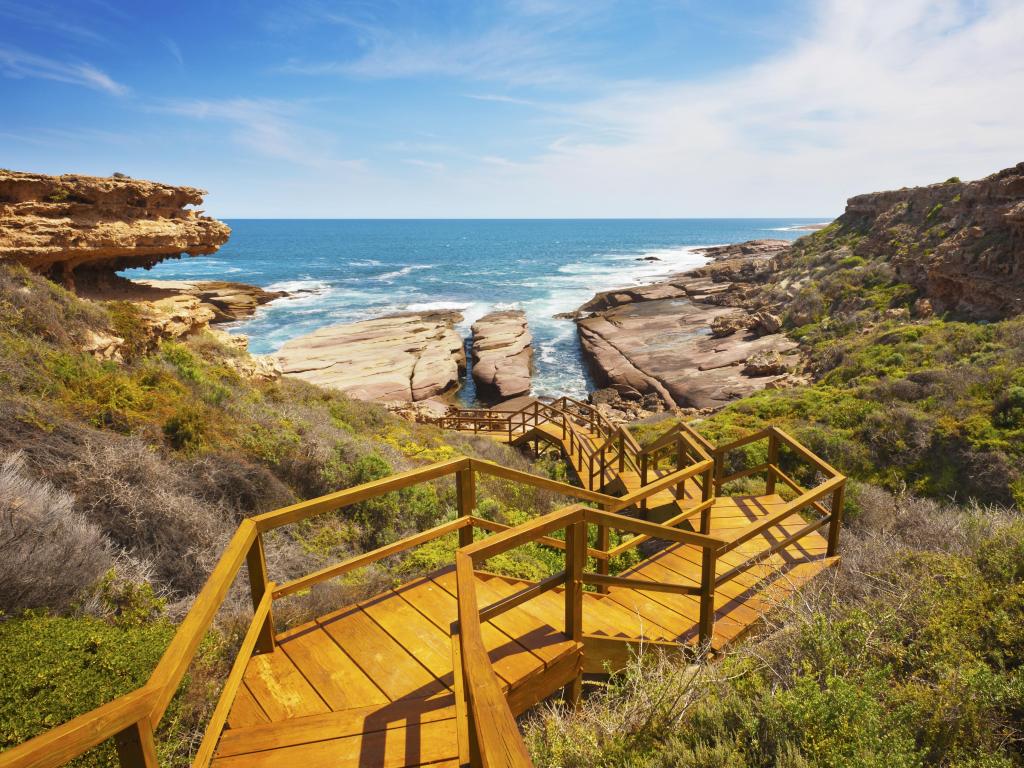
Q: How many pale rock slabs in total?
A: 3